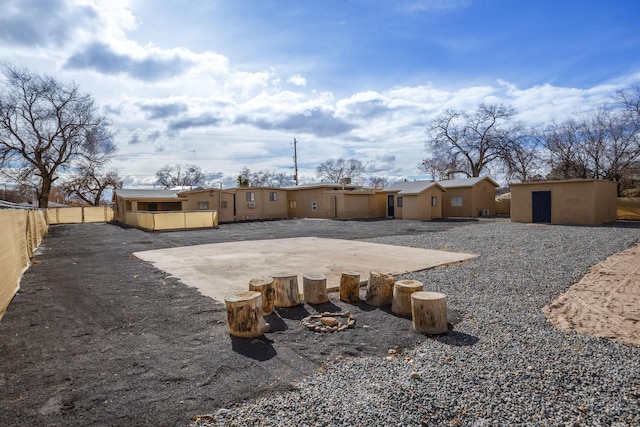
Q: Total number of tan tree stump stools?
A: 8